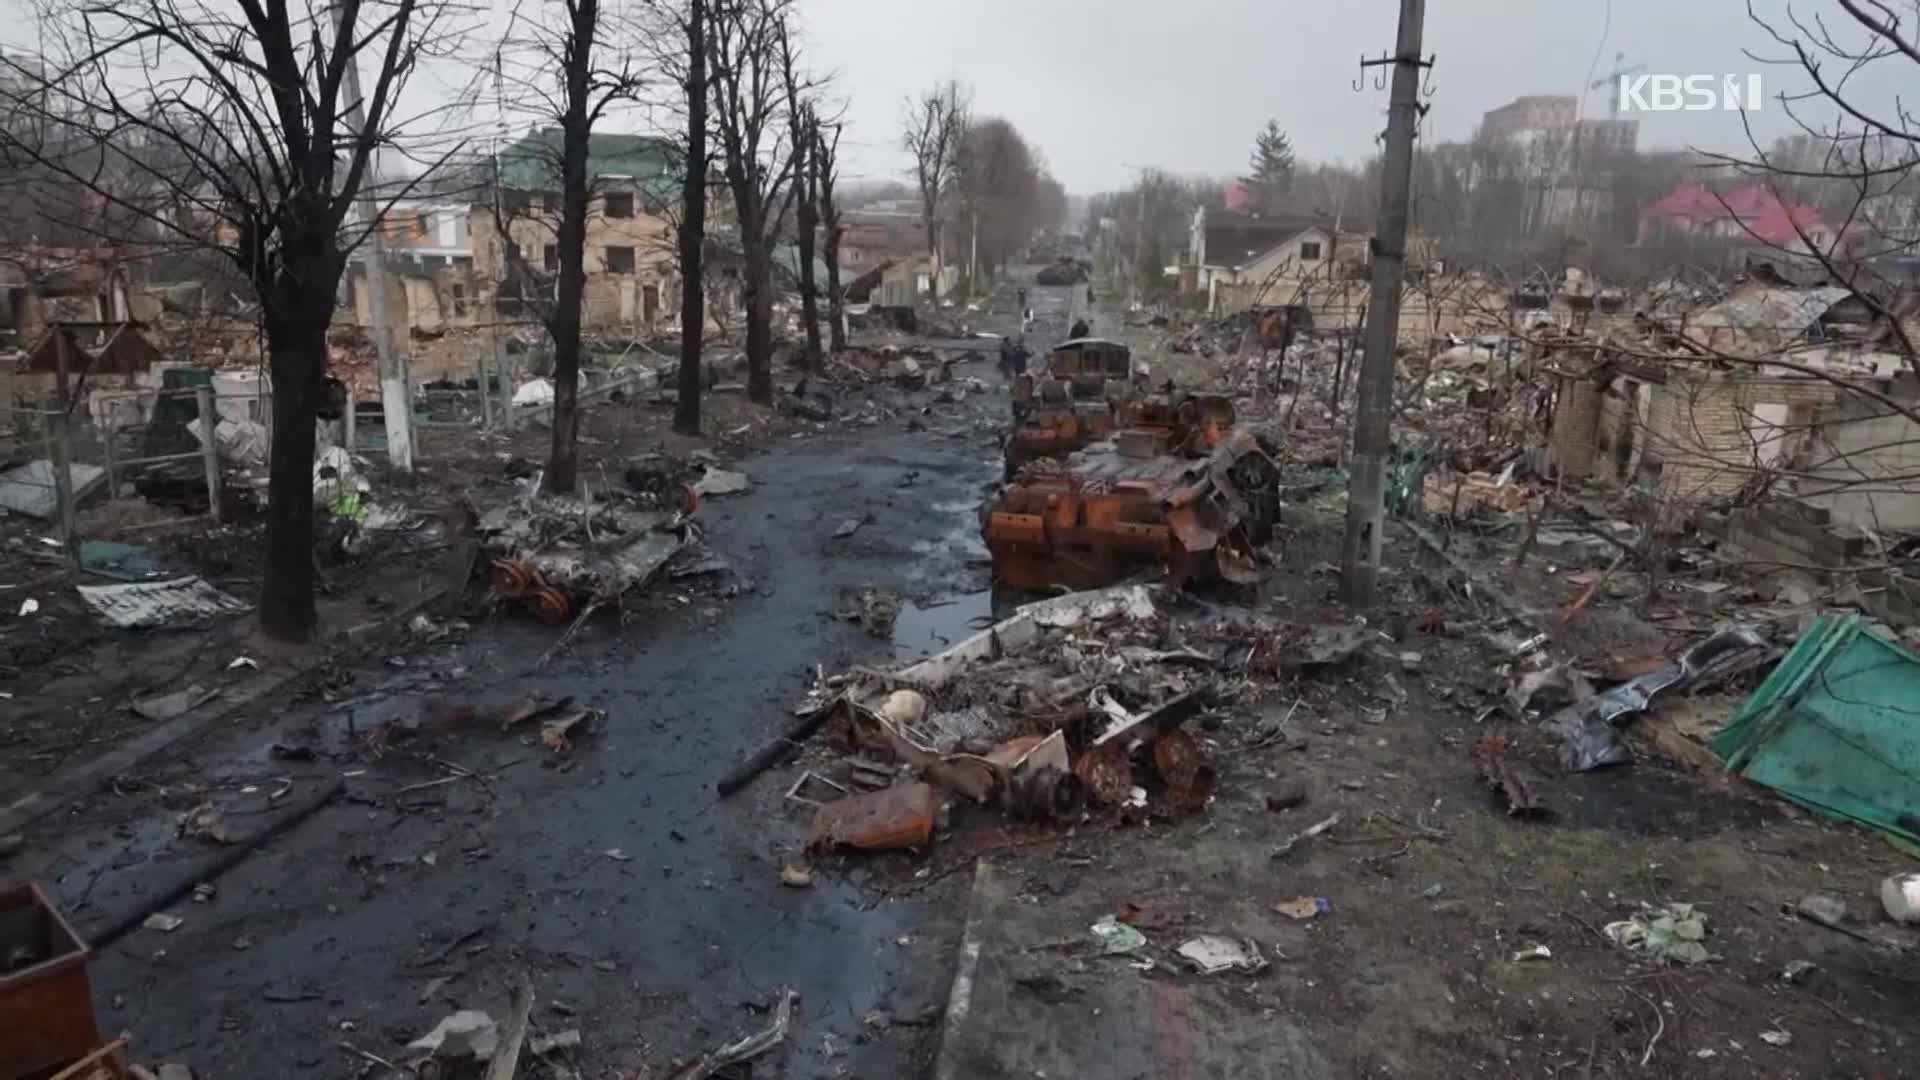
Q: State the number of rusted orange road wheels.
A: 5